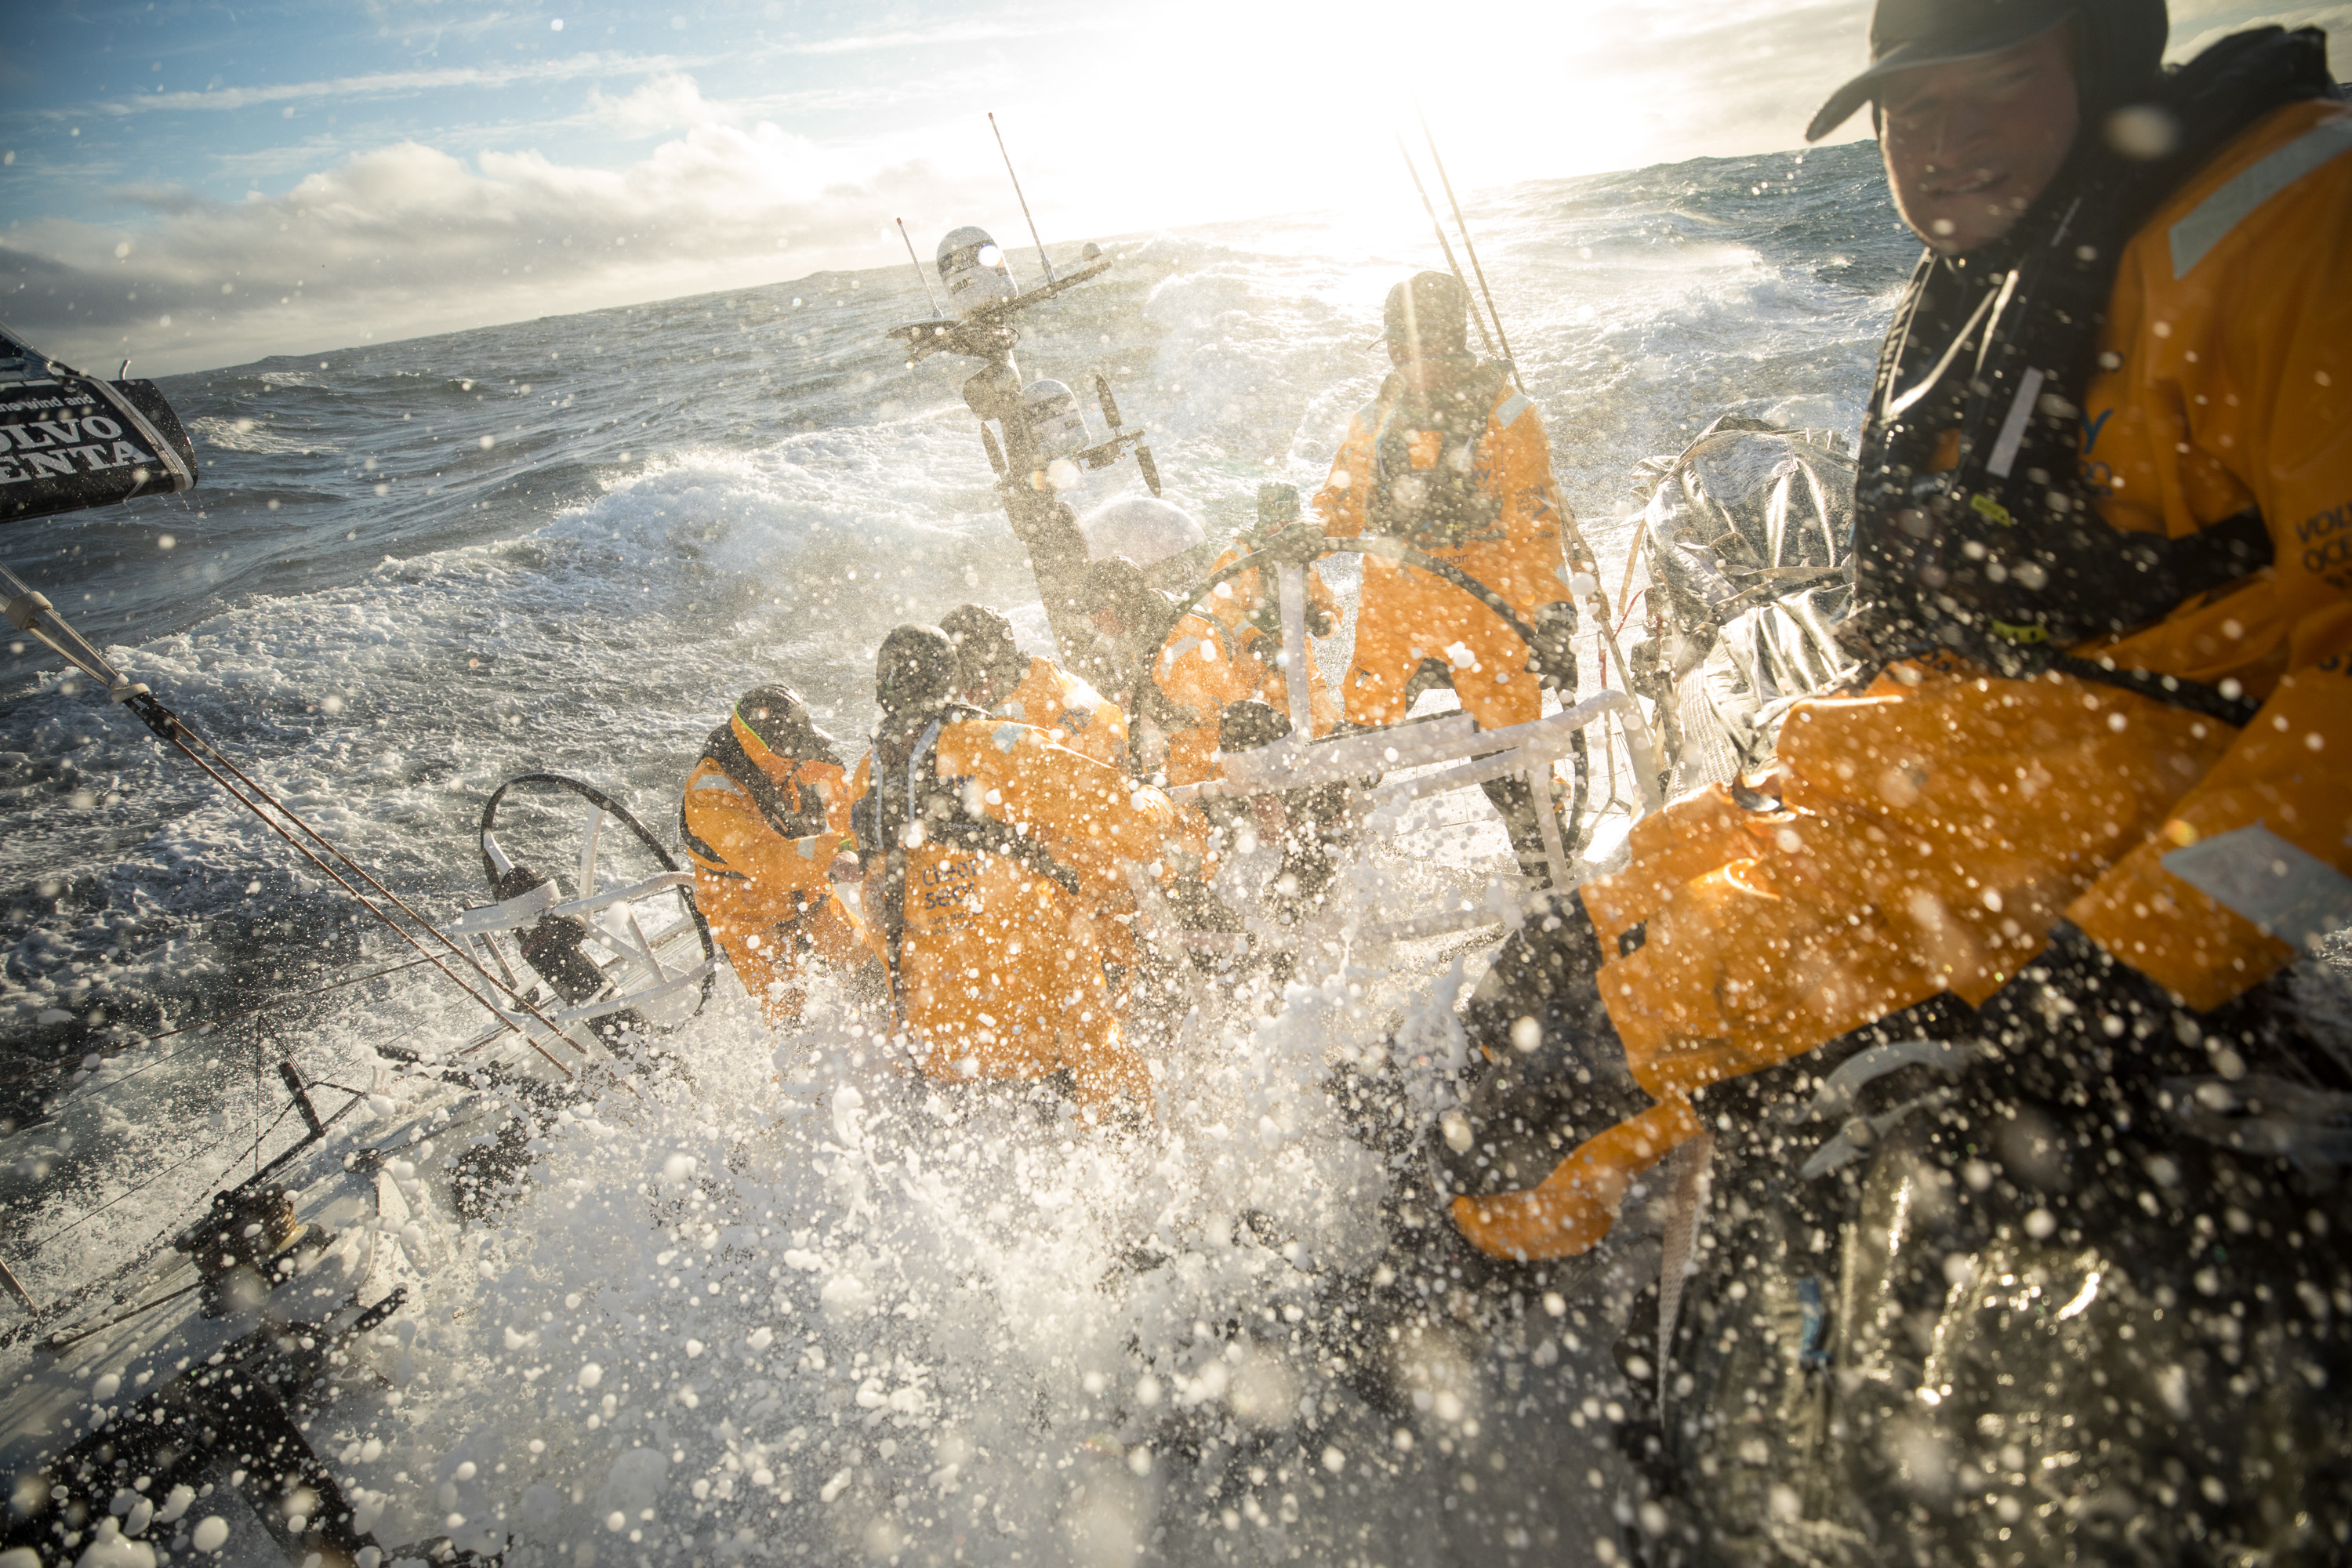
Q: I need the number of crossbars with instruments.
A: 2